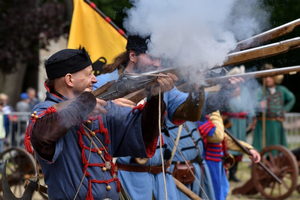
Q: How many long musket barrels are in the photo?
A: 3